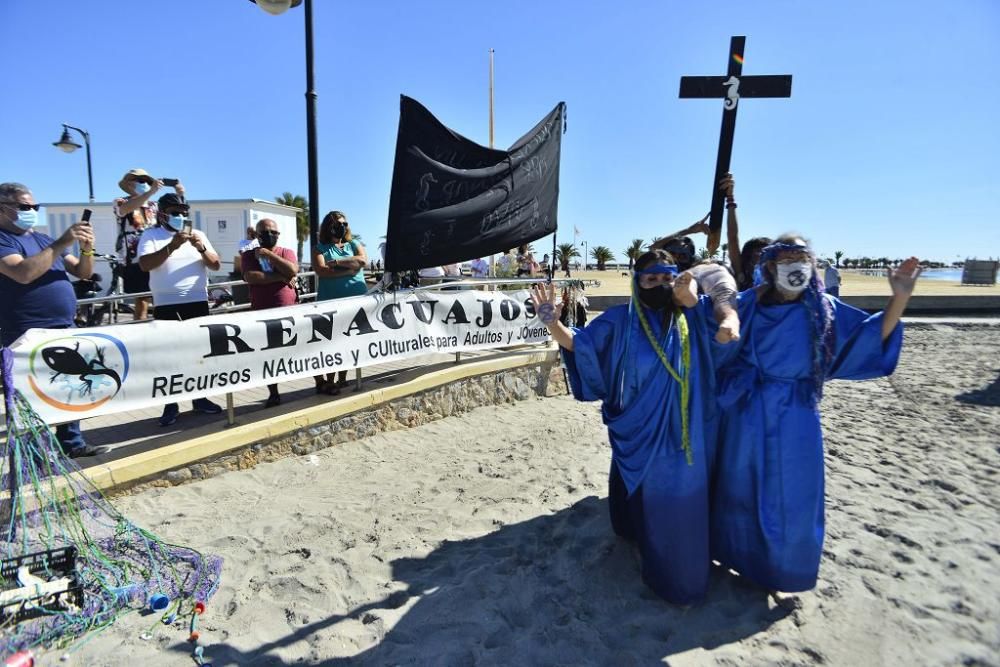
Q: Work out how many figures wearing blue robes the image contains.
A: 2